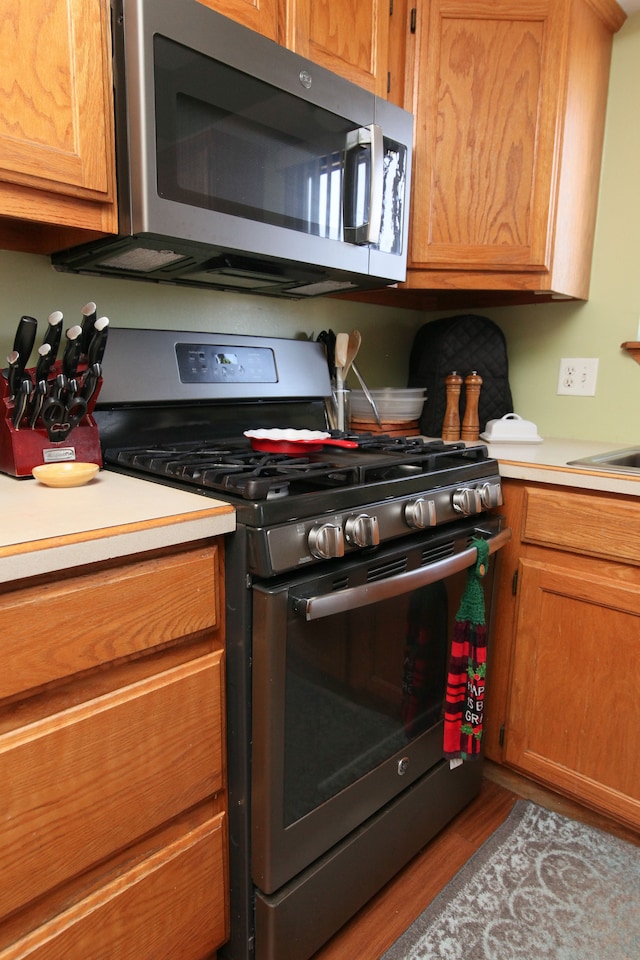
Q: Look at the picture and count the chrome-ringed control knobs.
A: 5